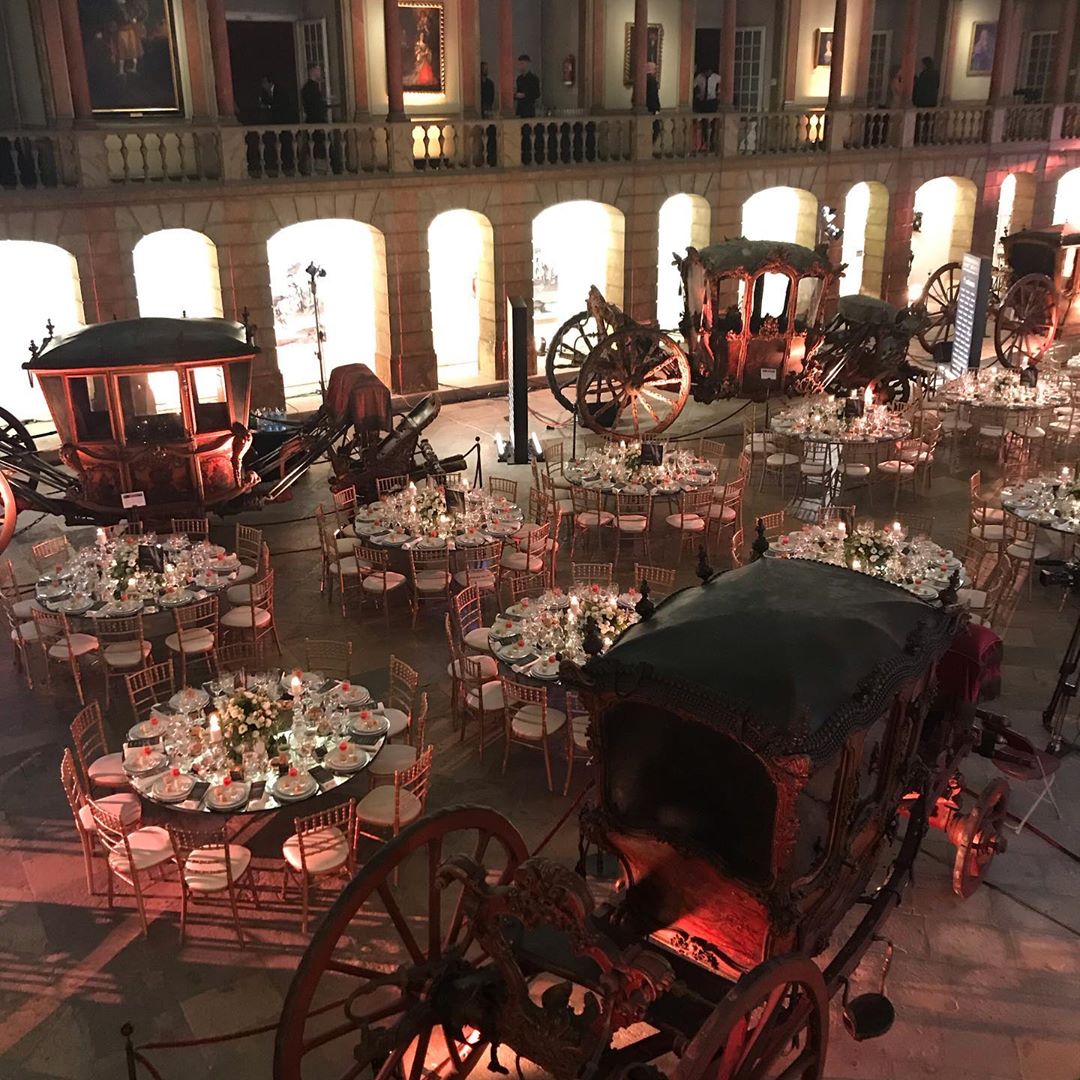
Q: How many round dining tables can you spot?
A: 9